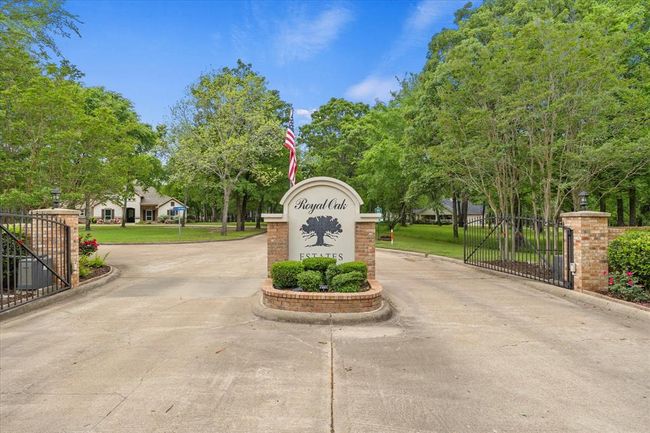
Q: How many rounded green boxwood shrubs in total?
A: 5